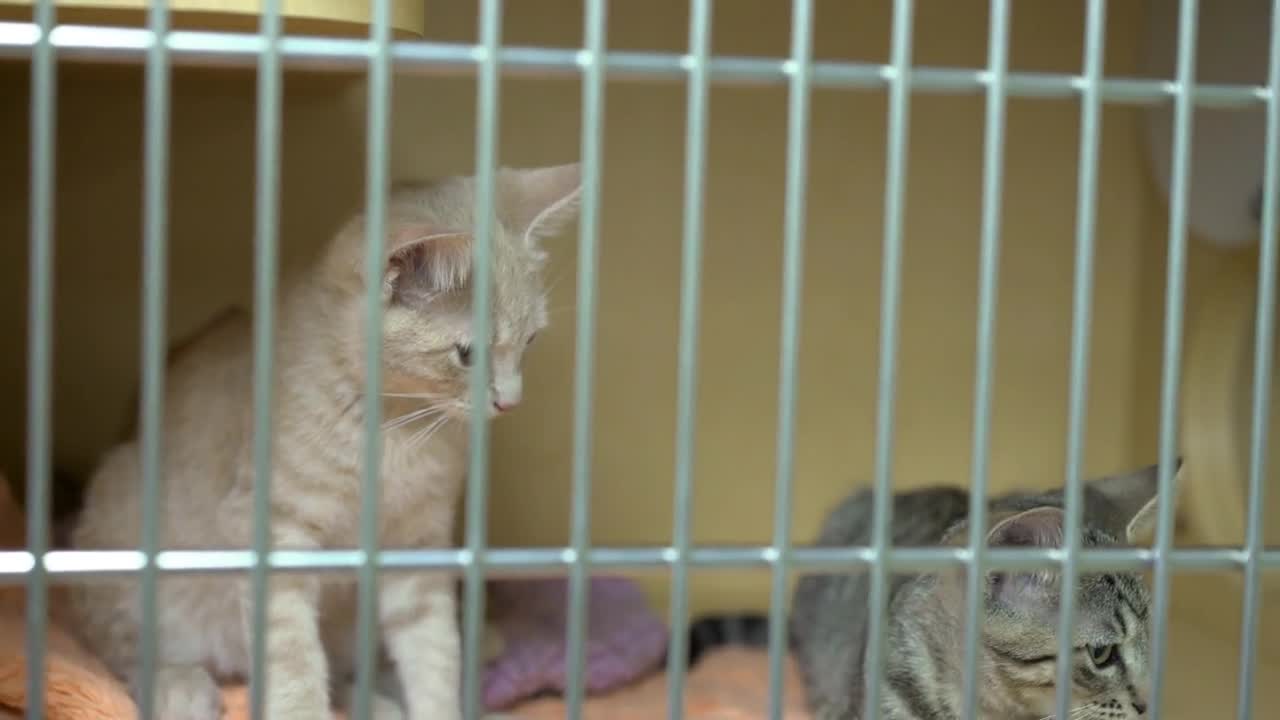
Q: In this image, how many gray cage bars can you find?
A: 15